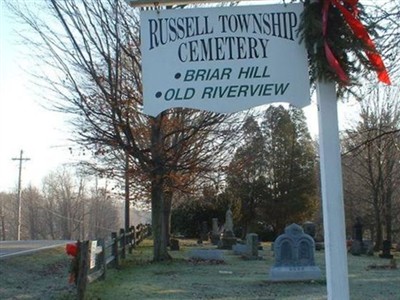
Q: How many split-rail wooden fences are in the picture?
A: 1